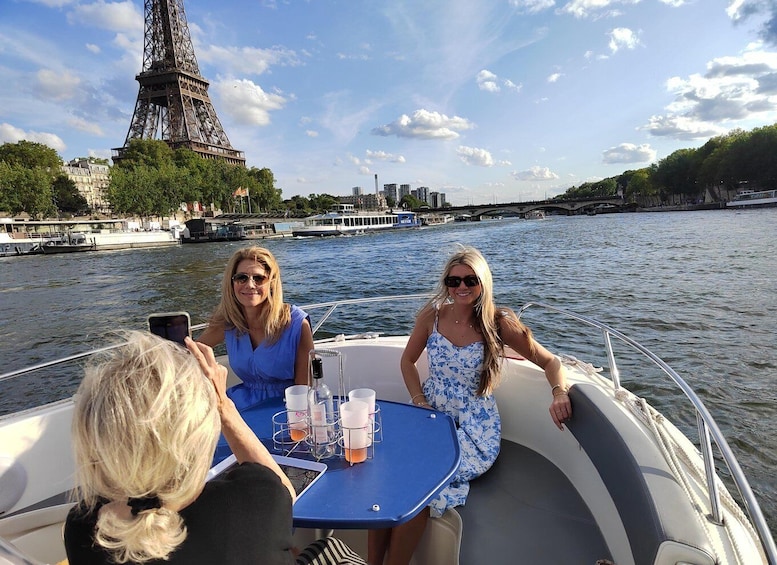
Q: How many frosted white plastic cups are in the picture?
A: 3